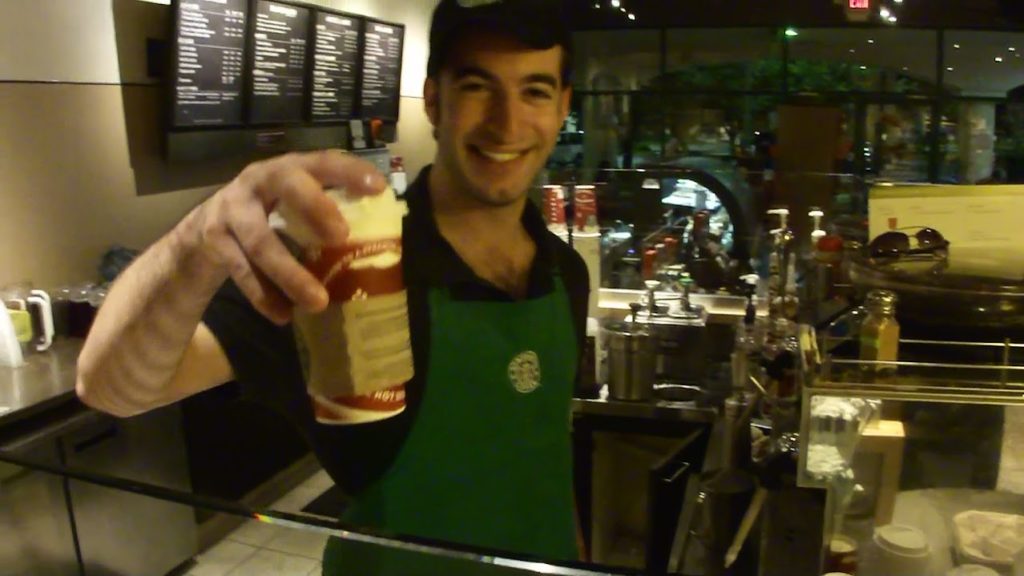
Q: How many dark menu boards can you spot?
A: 4